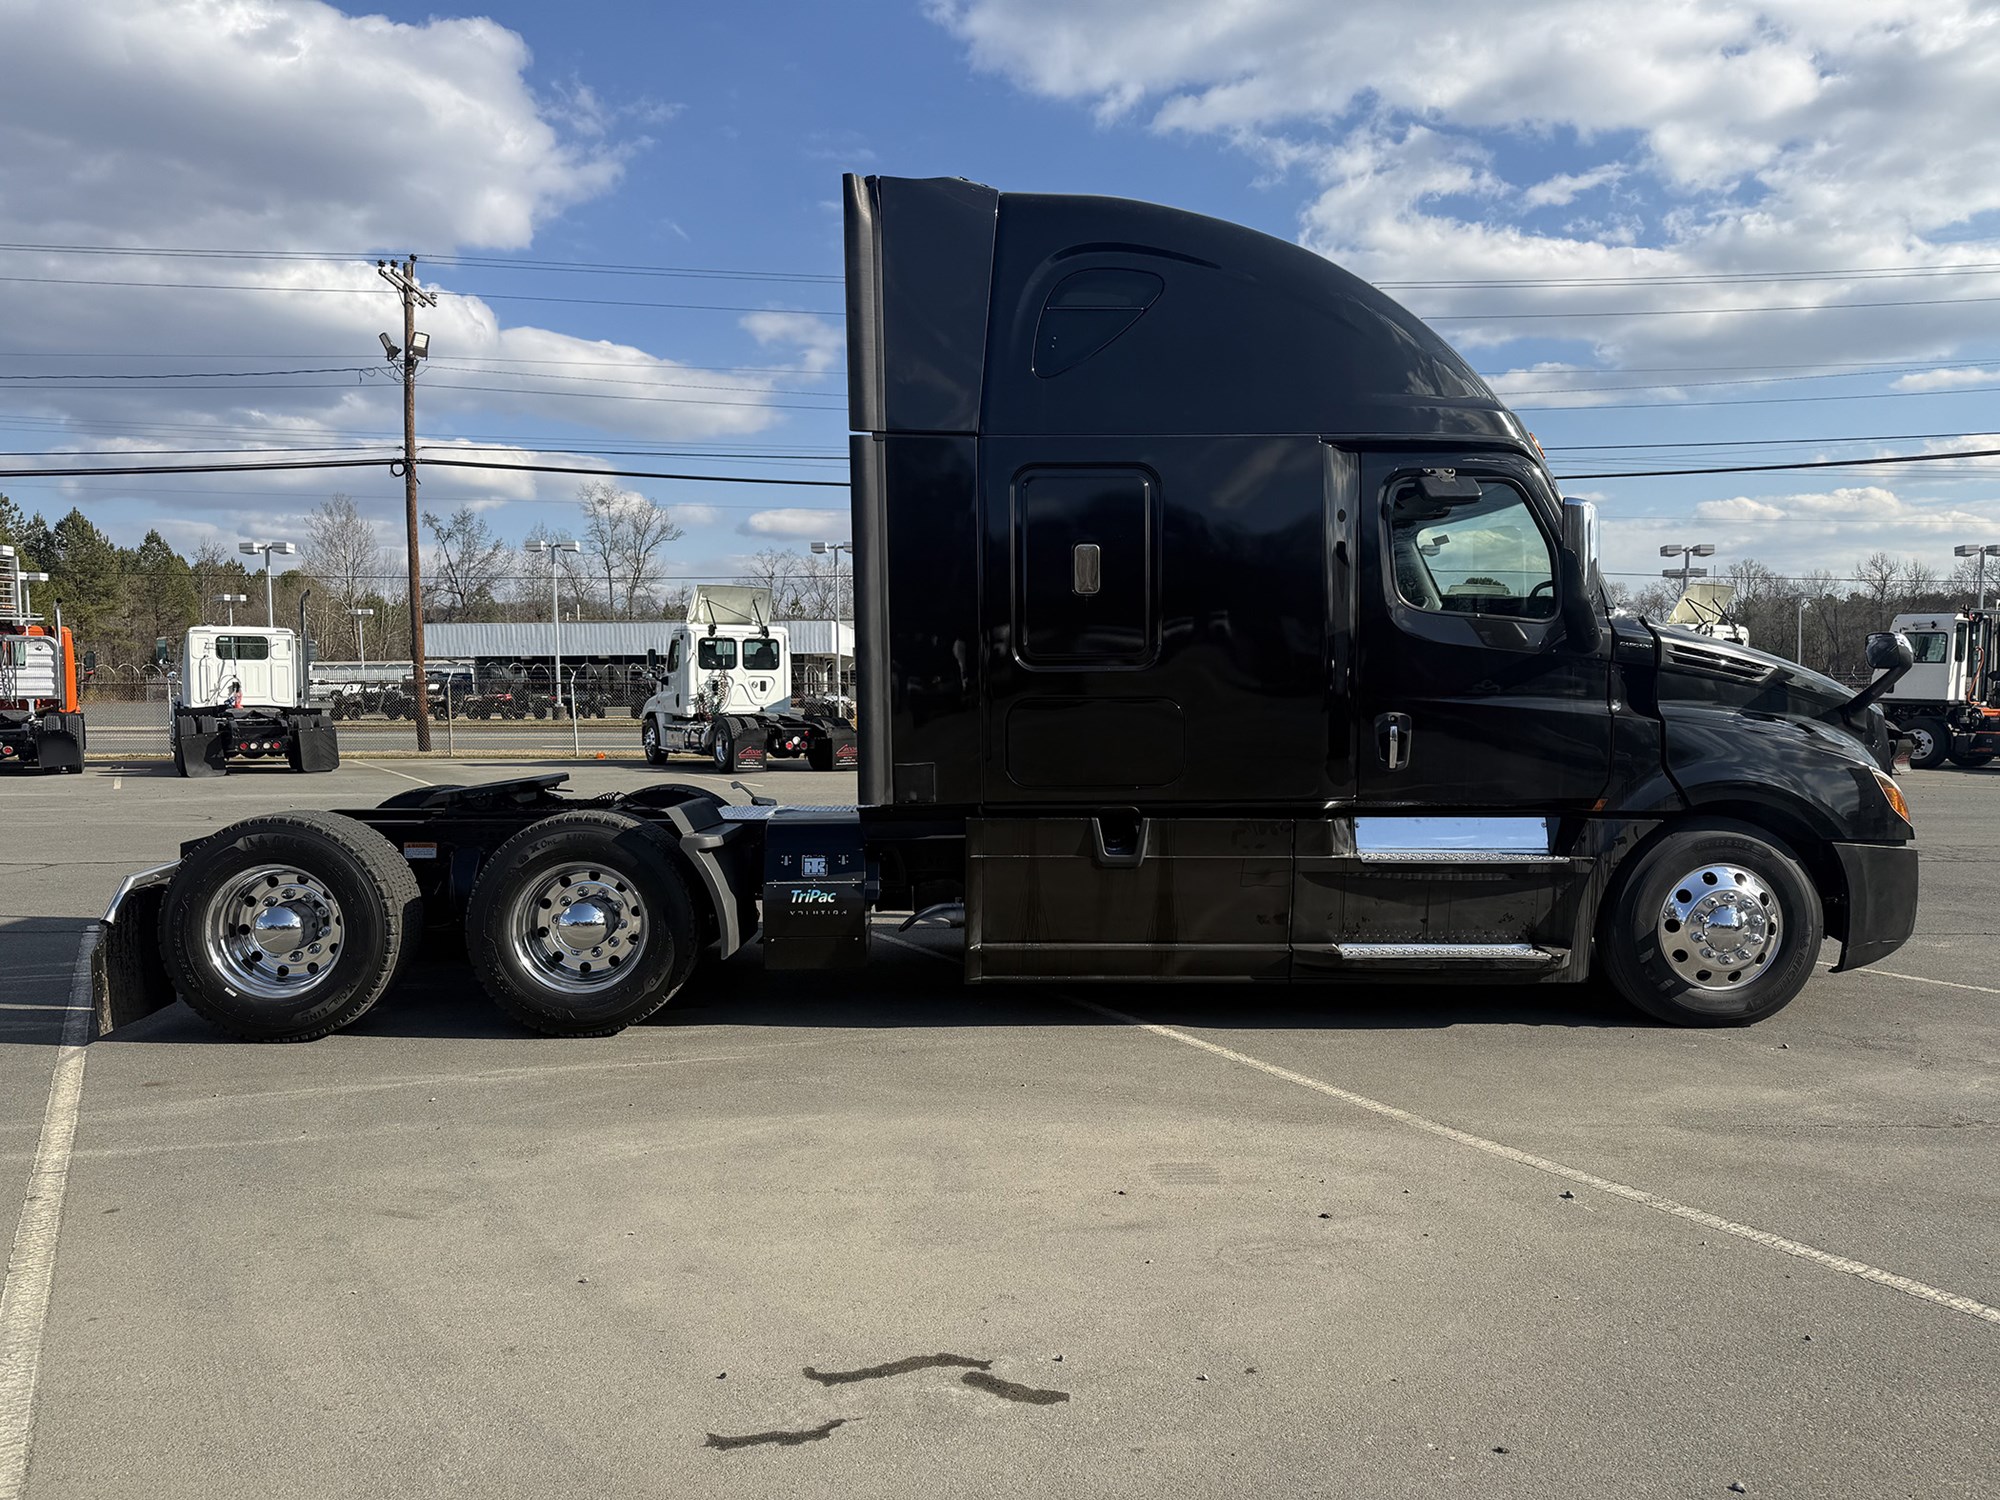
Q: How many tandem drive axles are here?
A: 2